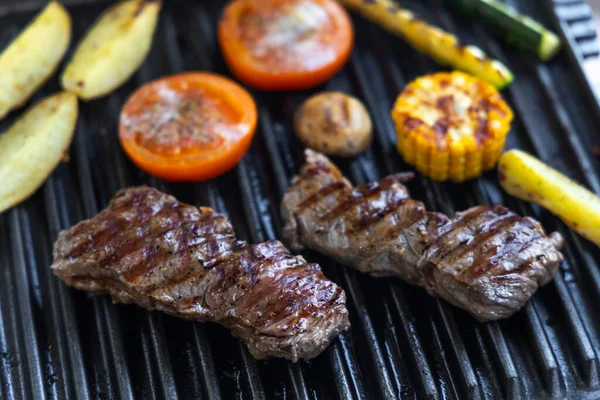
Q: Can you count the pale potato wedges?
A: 3